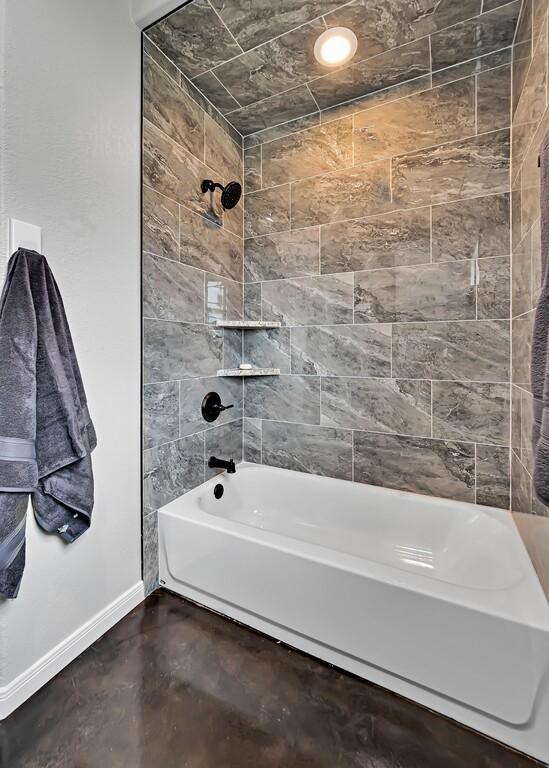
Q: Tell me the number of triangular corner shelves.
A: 2